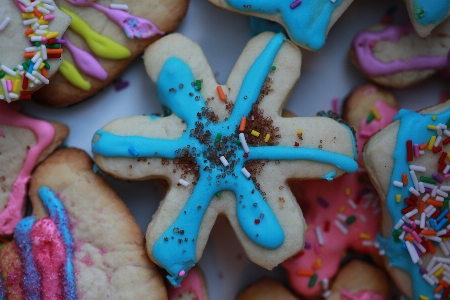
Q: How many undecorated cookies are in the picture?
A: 0